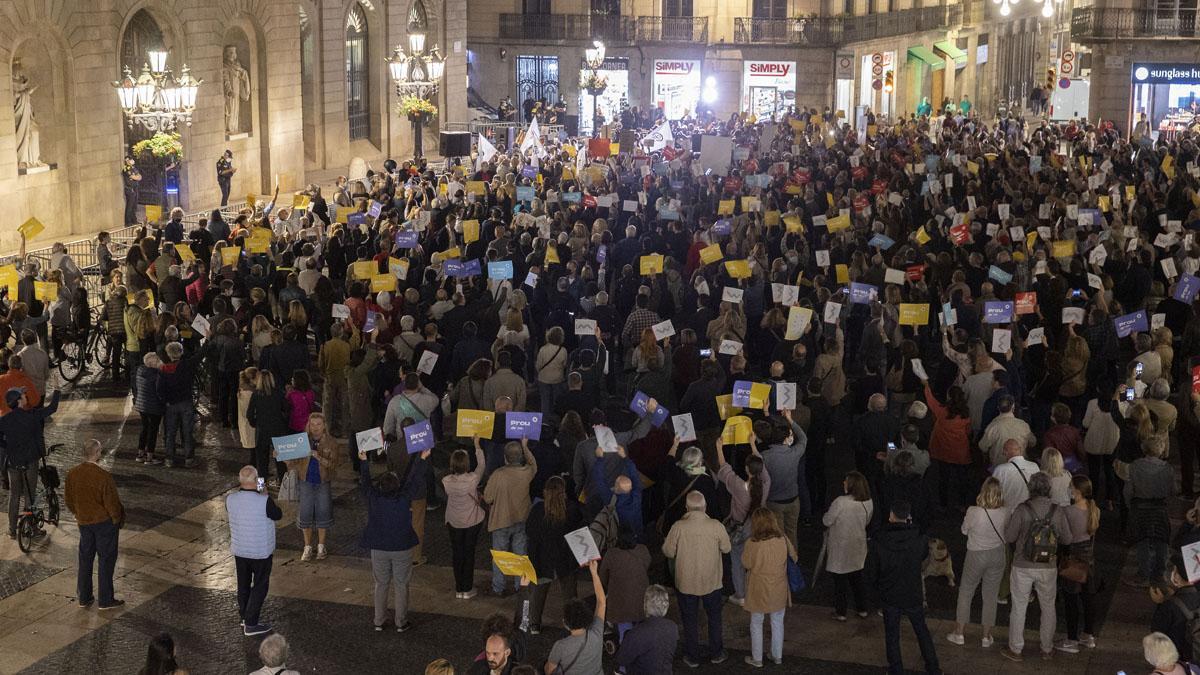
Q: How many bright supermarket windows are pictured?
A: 2